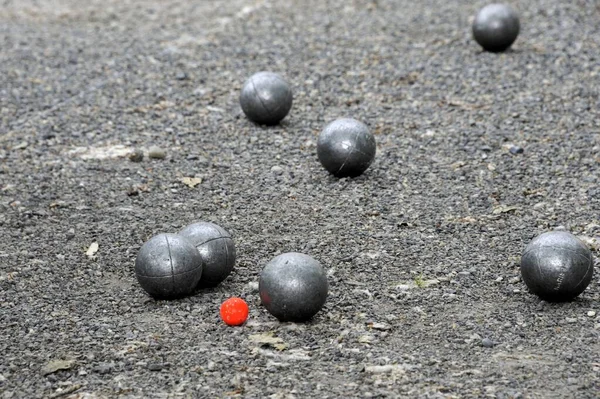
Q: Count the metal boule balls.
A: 7